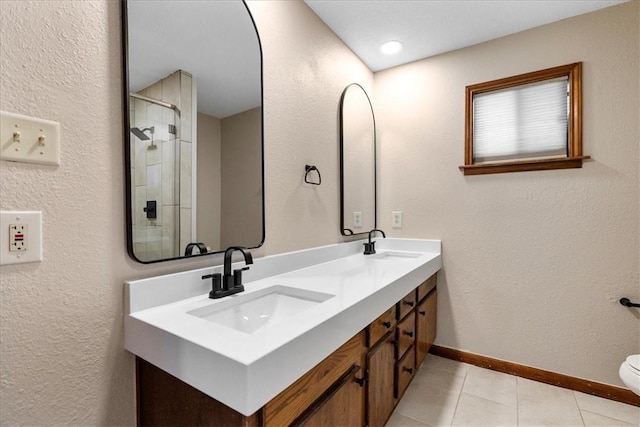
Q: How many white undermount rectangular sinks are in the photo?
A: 2